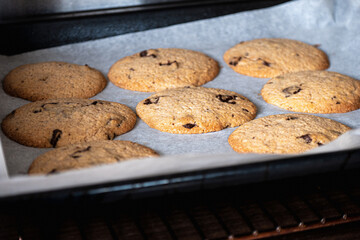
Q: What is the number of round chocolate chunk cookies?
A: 8